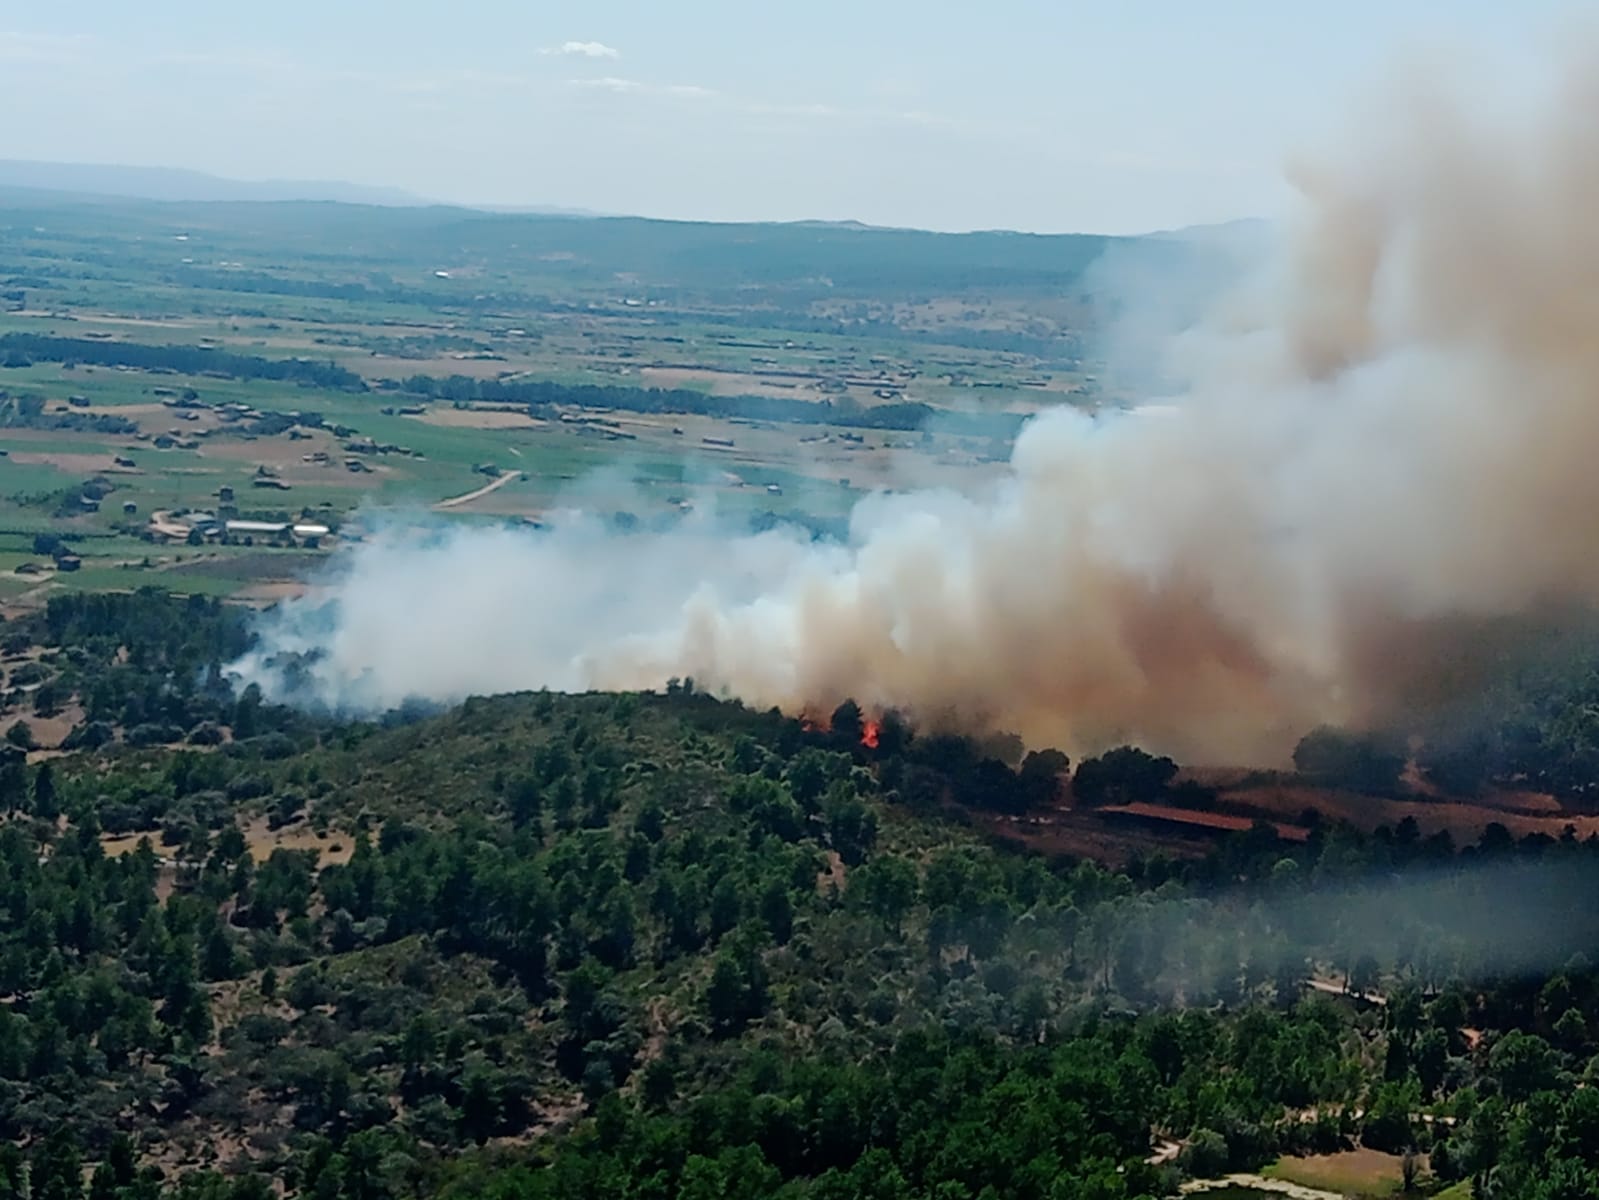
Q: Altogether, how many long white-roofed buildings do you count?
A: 2